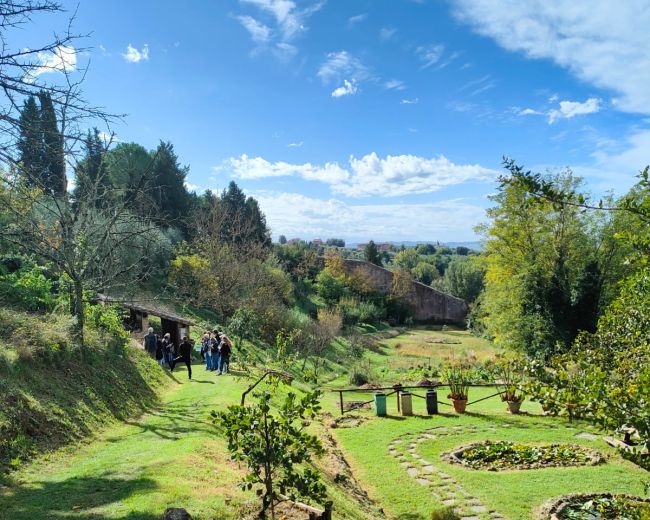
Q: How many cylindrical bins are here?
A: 3